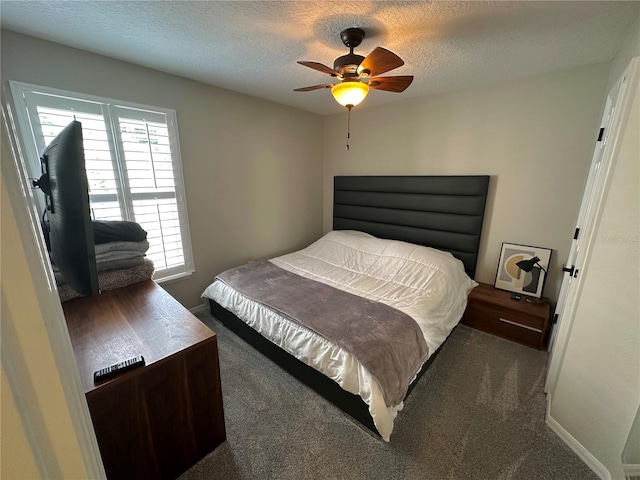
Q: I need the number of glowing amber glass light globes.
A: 1